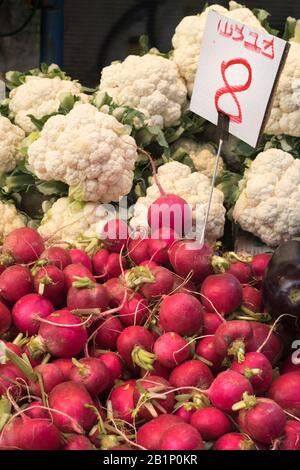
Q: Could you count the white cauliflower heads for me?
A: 11